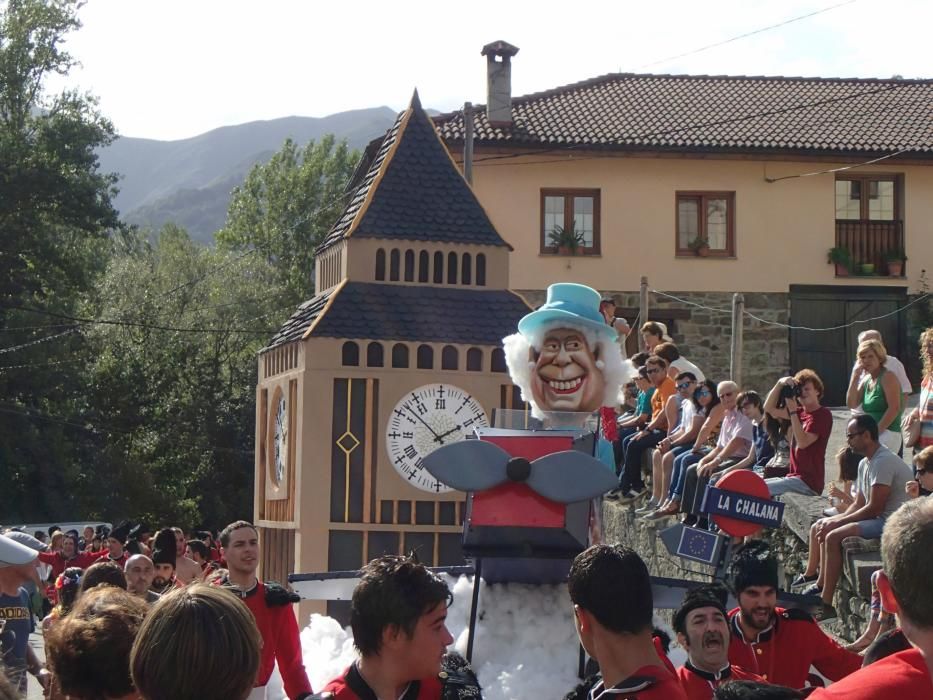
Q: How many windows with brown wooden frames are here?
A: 3